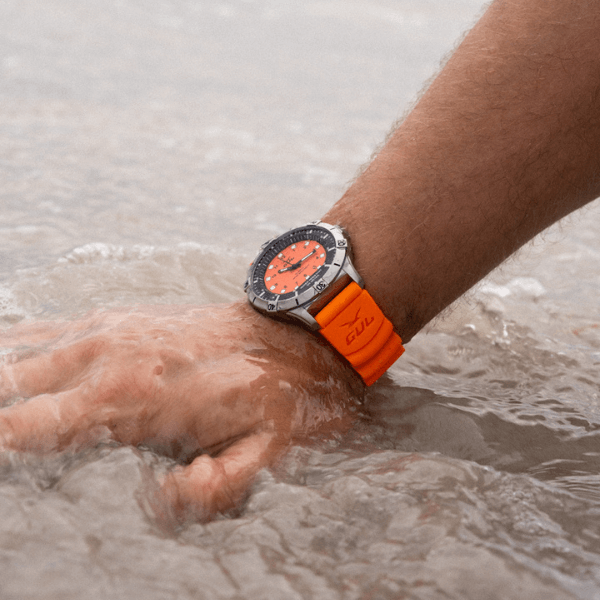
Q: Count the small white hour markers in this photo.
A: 12